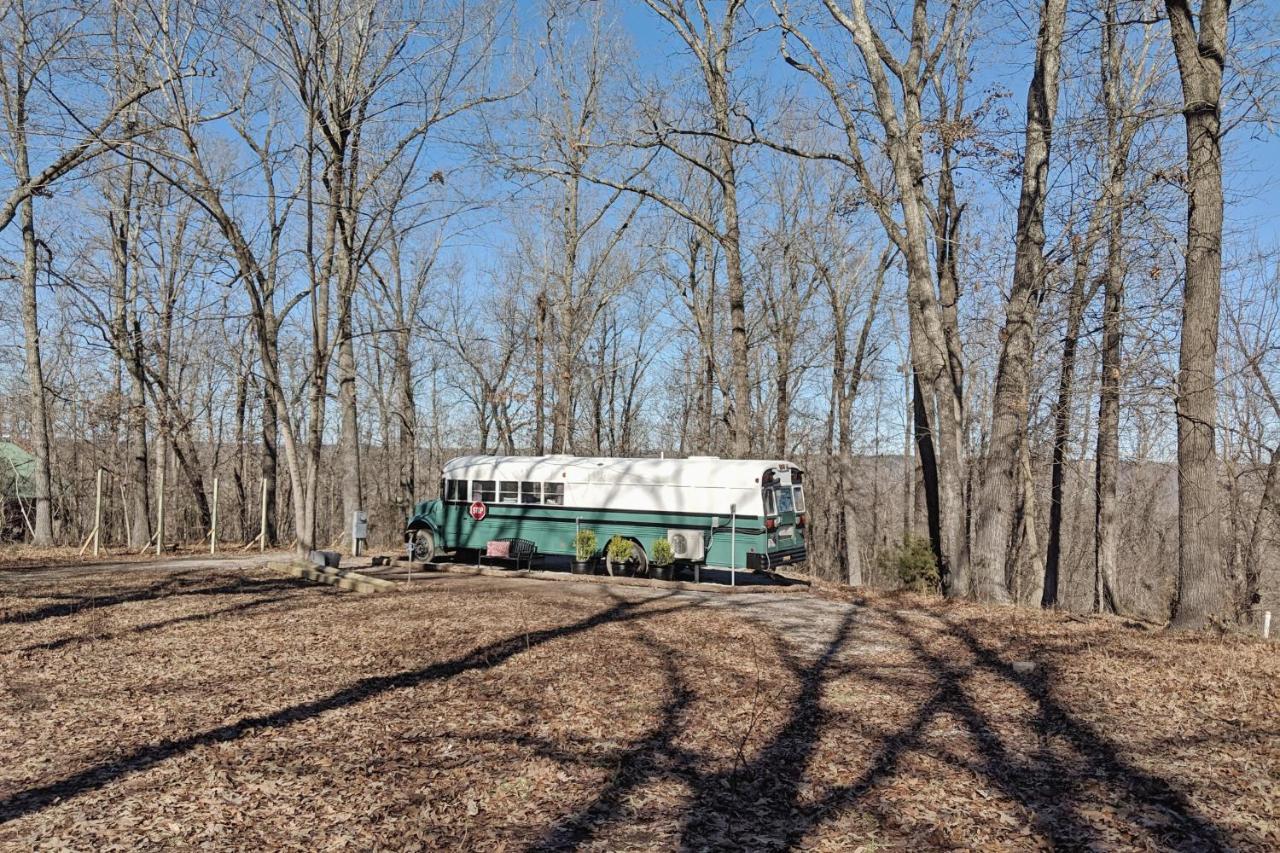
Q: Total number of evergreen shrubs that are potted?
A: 3